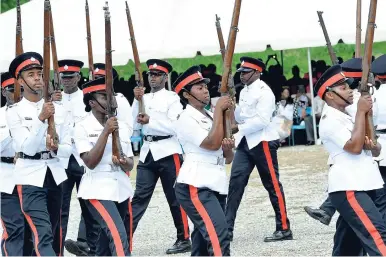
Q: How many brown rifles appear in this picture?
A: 11